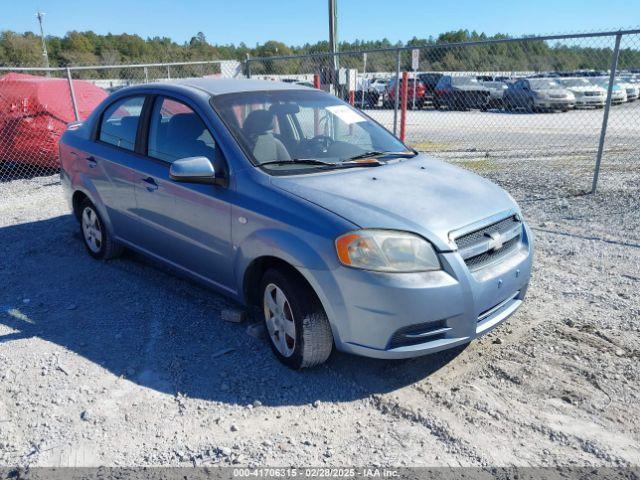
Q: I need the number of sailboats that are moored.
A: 0